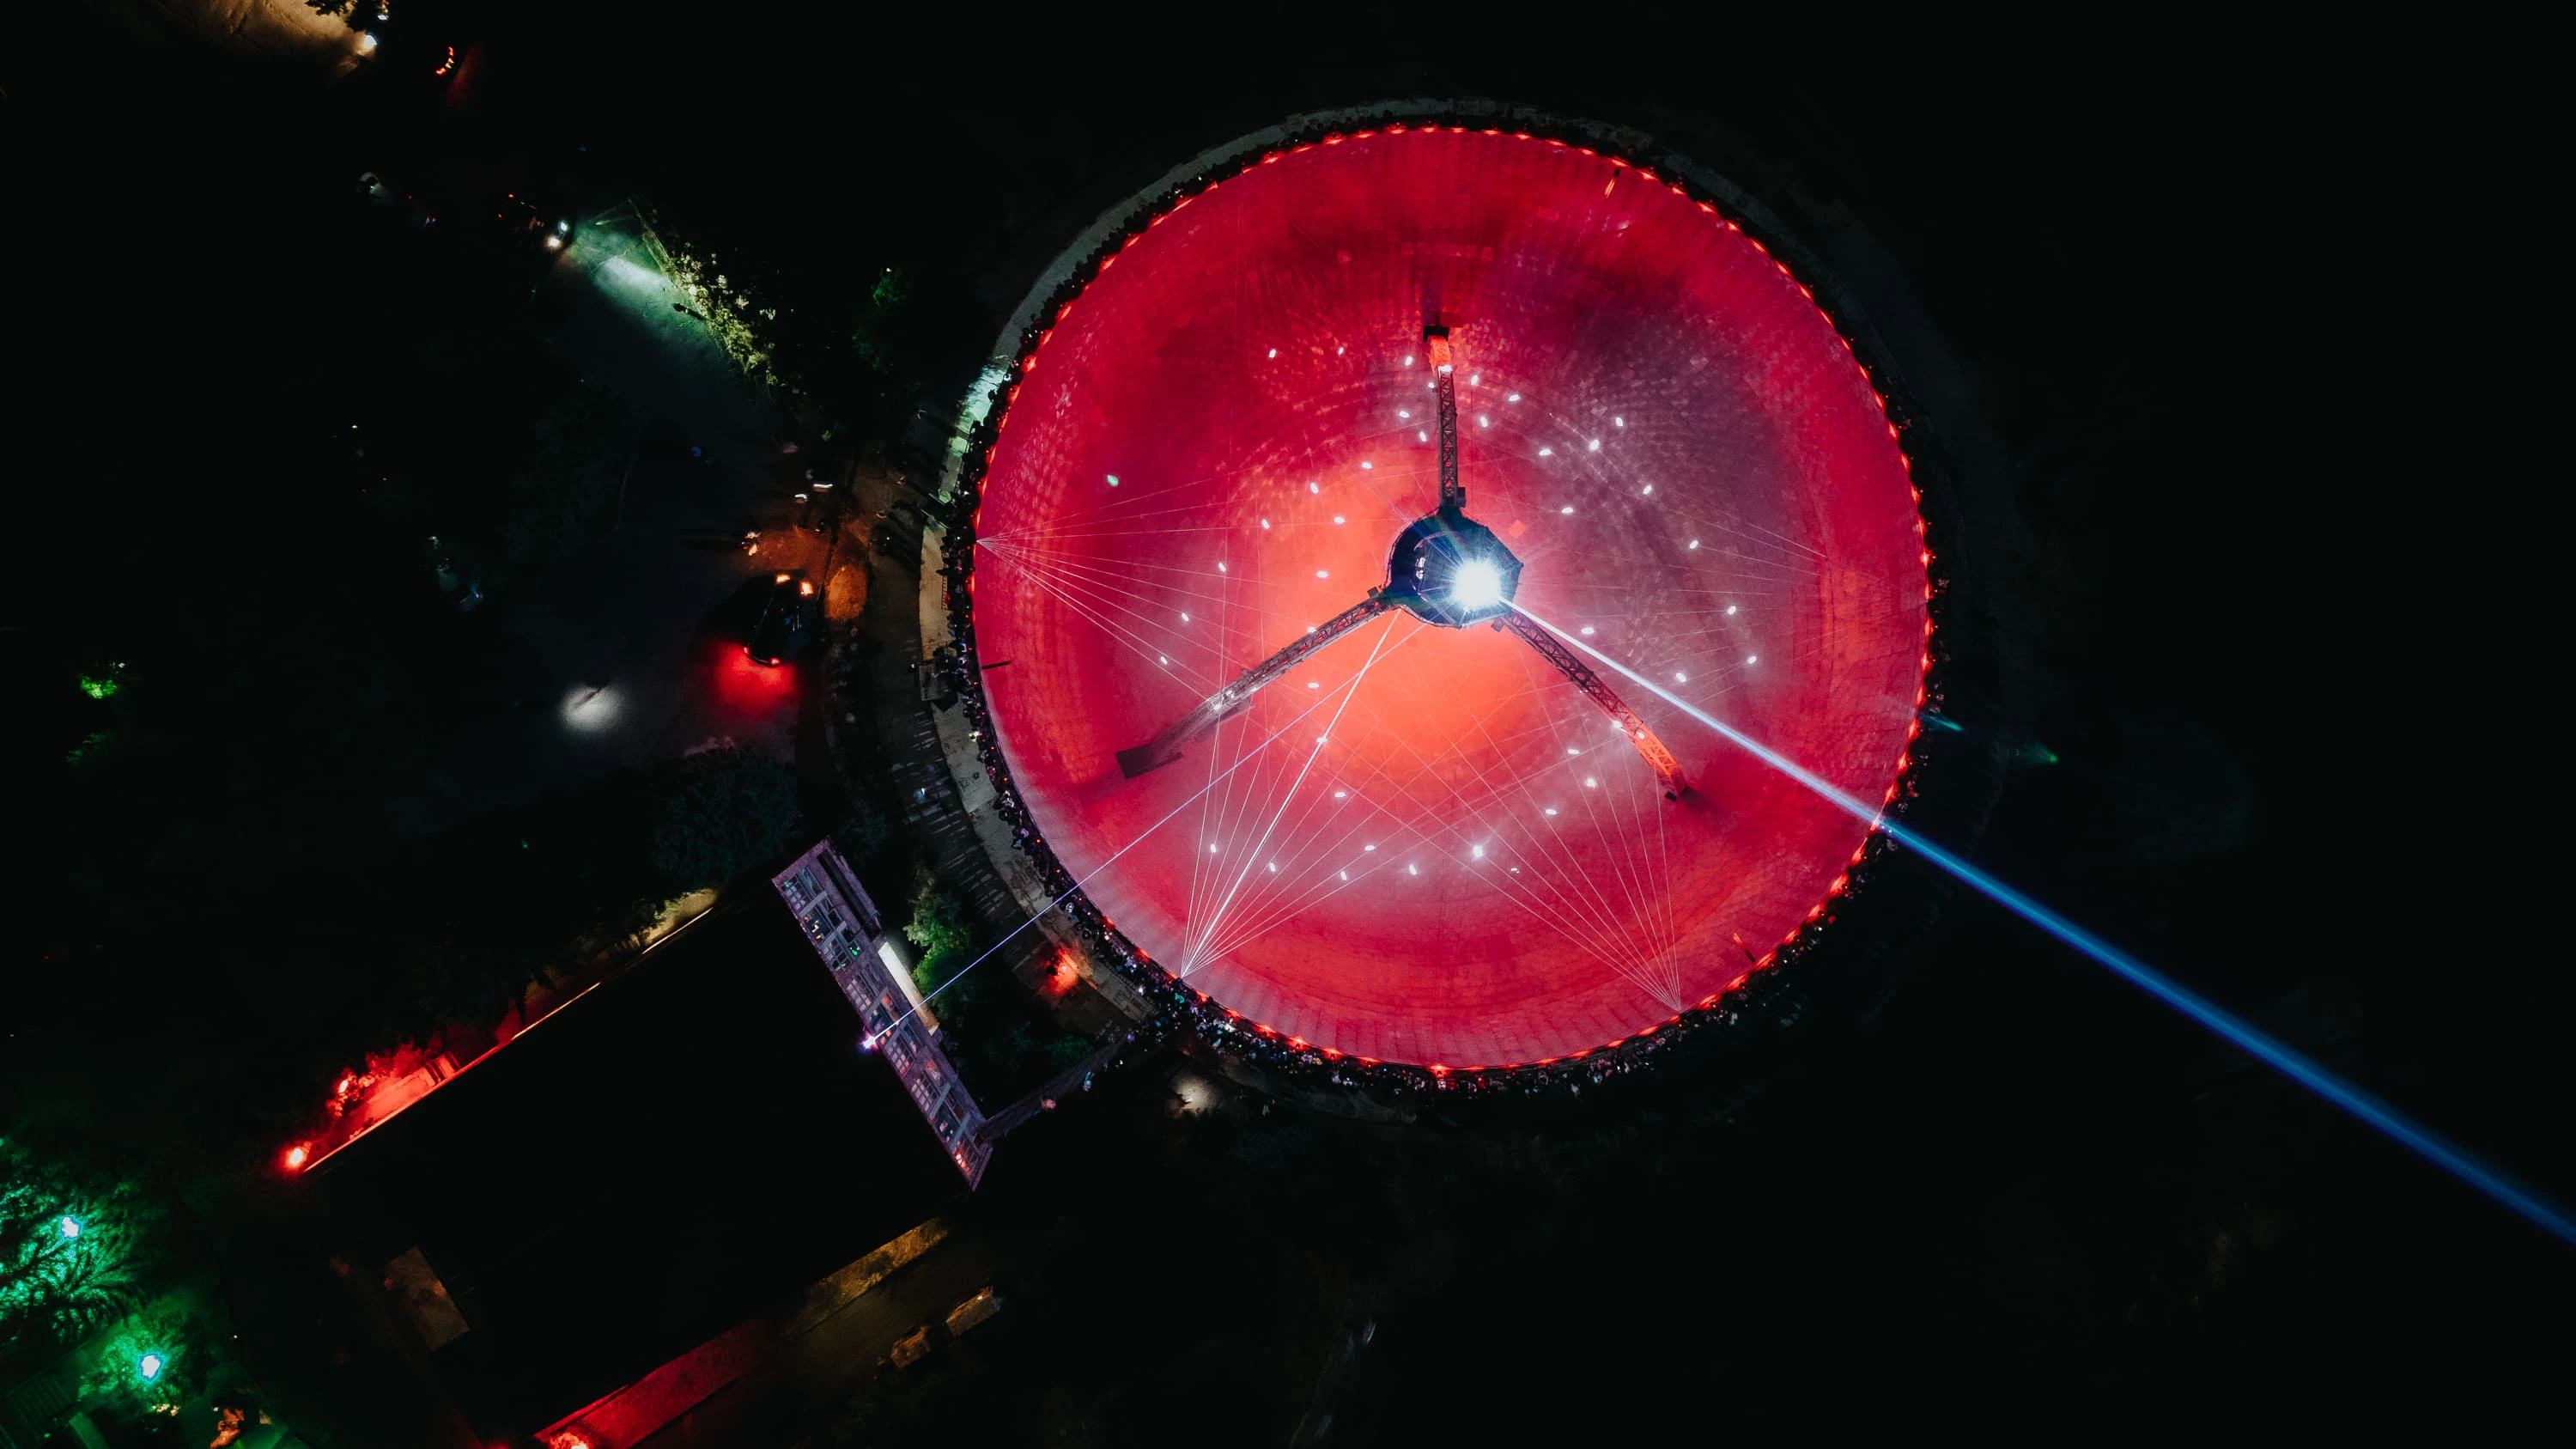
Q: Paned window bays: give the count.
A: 9